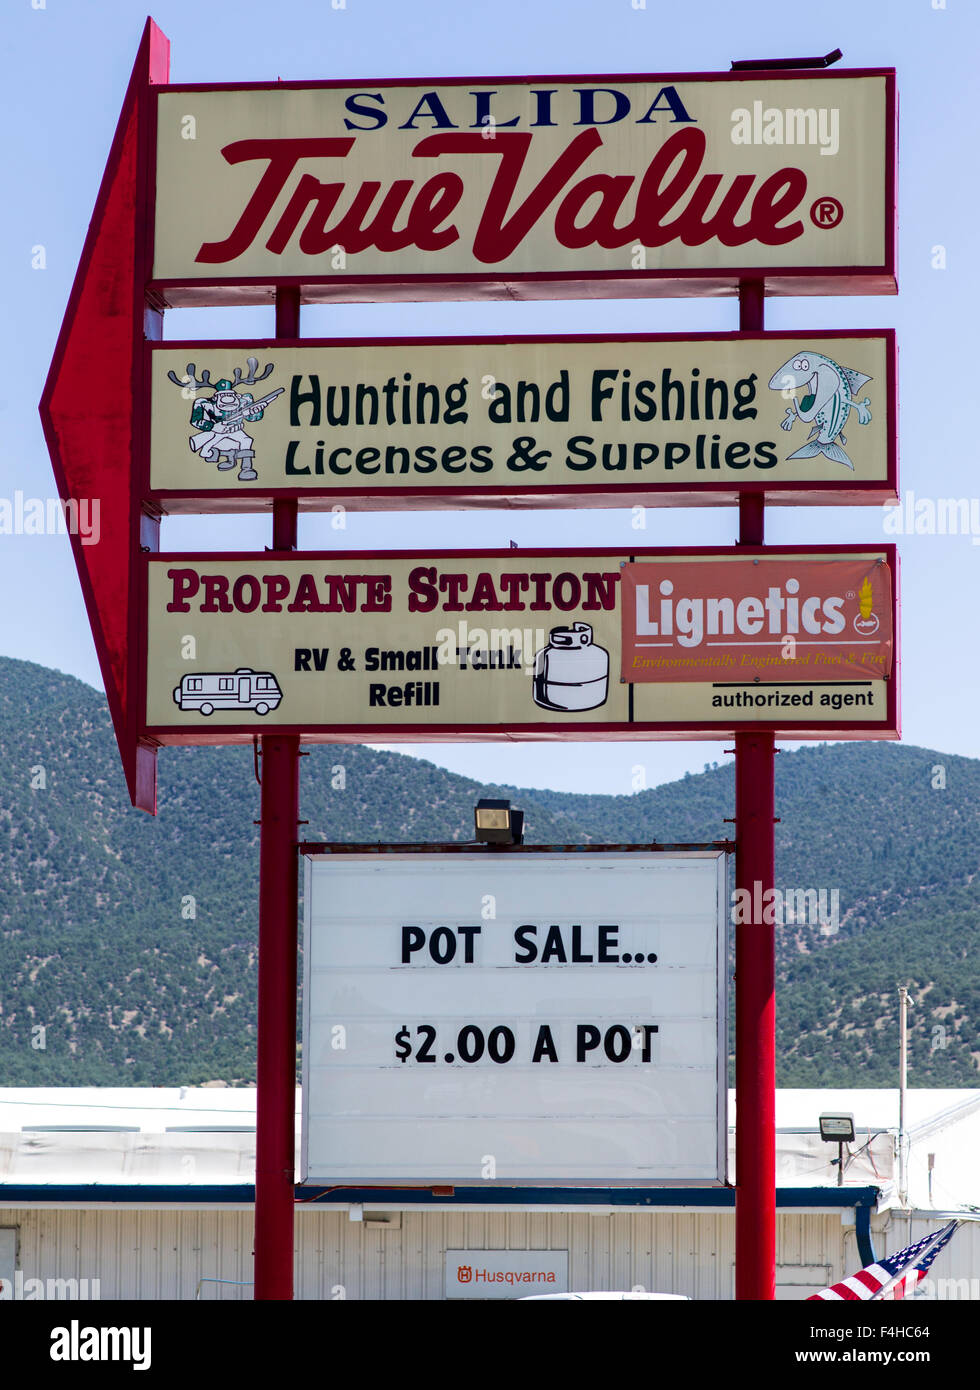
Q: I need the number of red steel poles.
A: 2